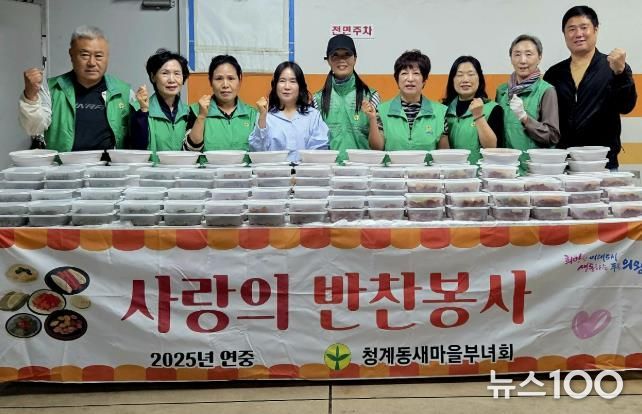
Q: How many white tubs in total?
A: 15